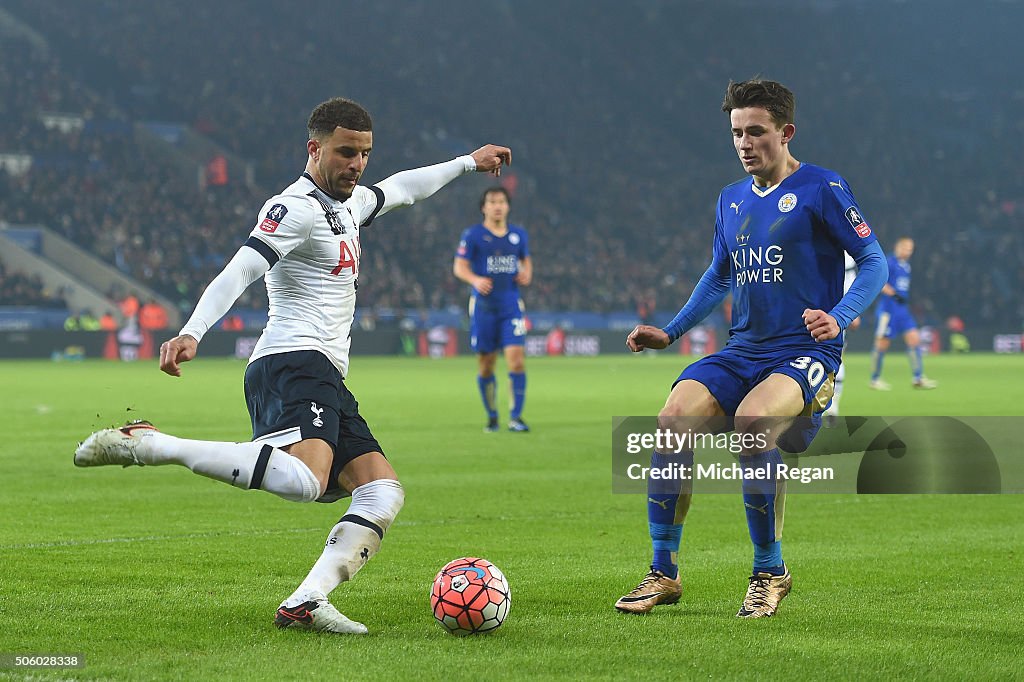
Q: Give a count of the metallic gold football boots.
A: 2